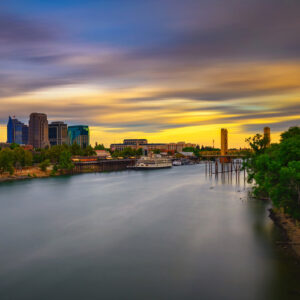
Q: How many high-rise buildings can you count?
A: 4